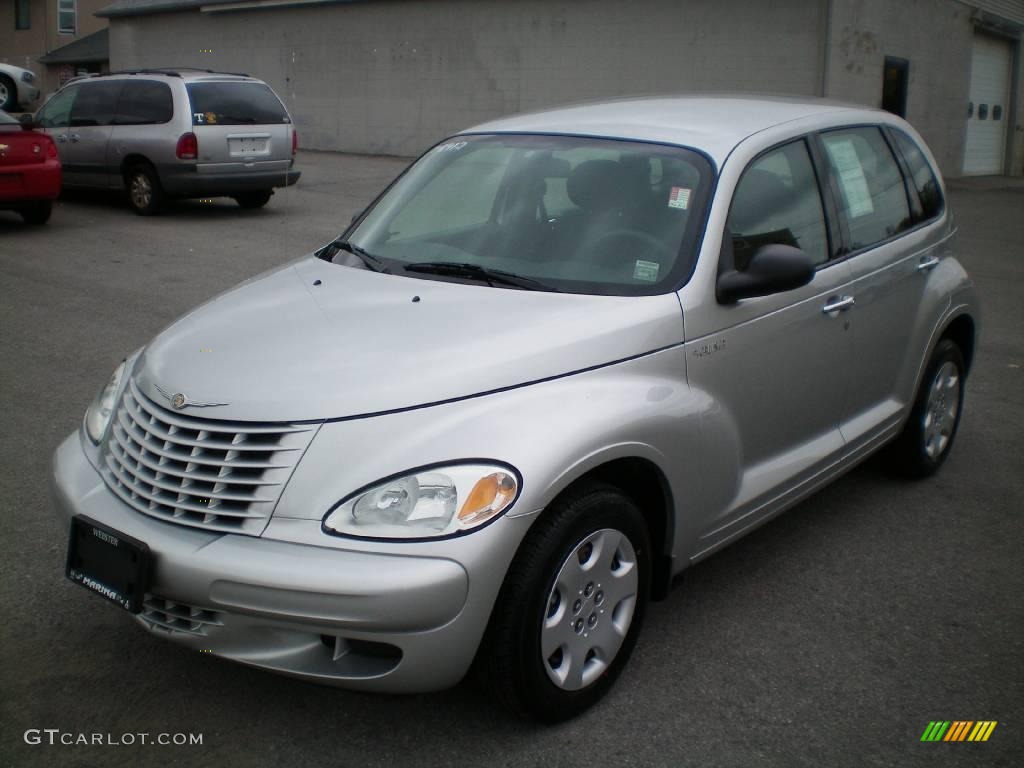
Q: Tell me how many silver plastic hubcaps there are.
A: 2